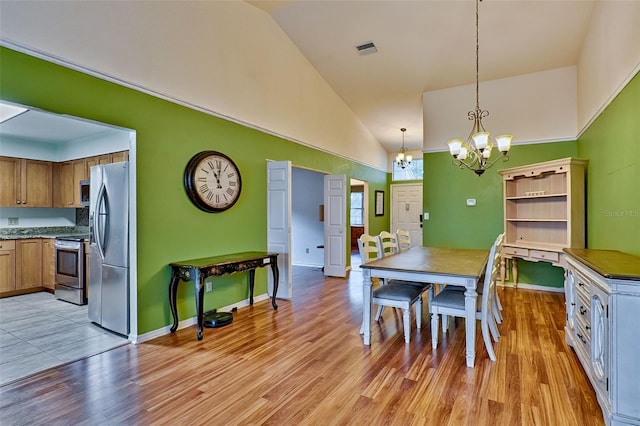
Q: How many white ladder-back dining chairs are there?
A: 6